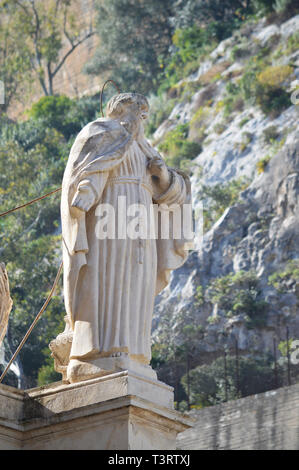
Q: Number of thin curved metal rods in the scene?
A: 3